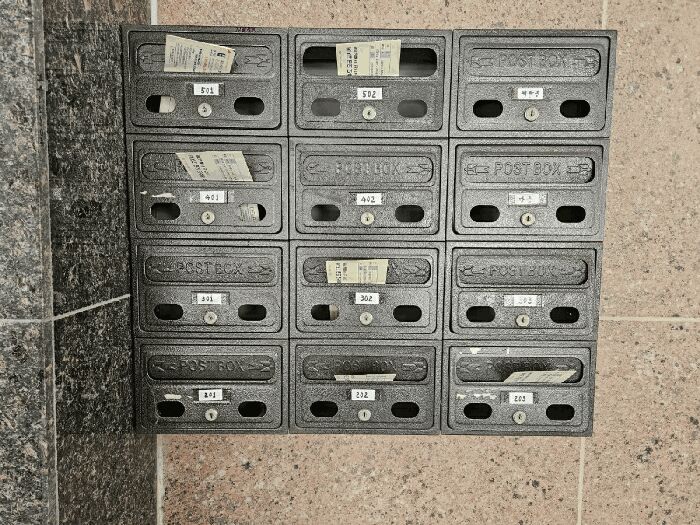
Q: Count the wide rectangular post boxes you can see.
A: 12